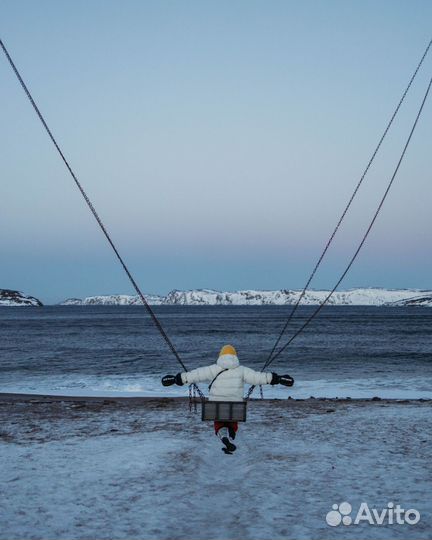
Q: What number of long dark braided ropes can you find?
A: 3